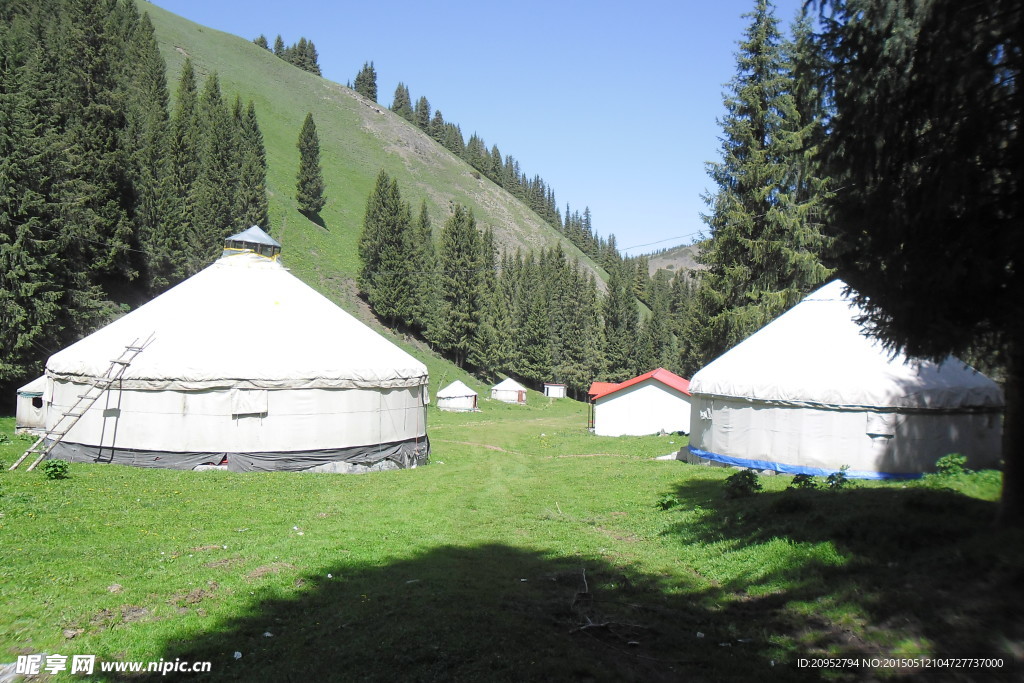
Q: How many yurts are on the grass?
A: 5